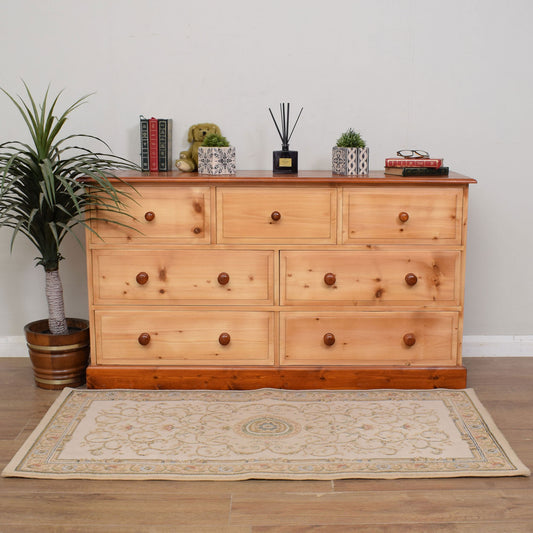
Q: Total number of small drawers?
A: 3